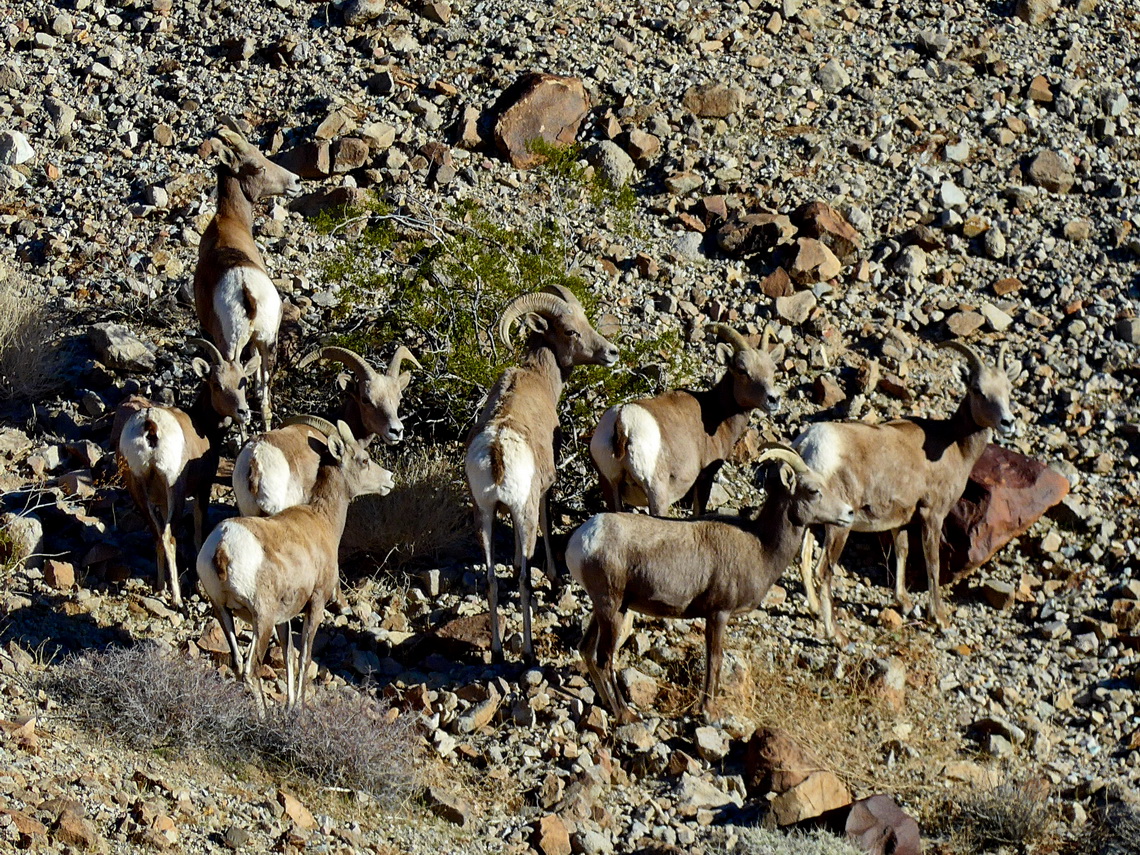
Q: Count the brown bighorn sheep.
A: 8